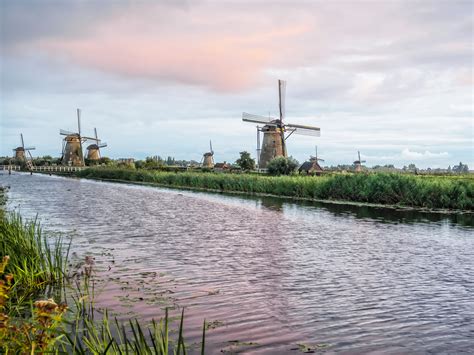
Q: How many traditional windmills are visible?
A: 7